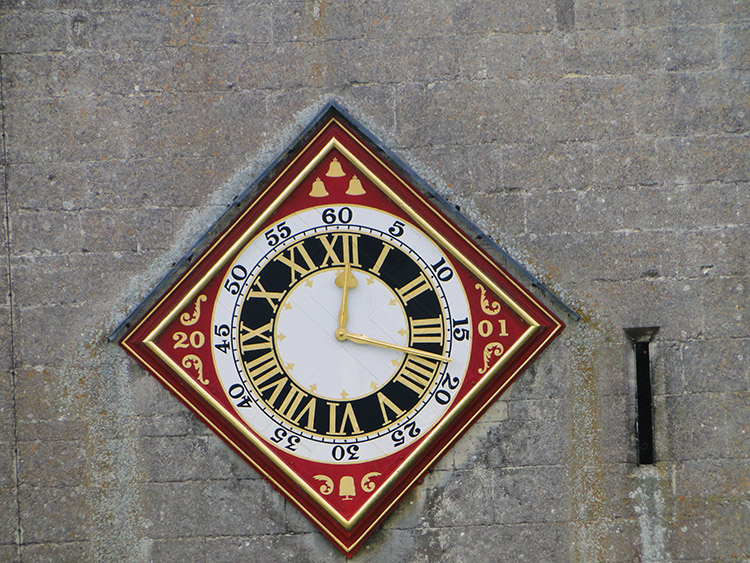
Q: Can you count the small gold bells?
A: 3